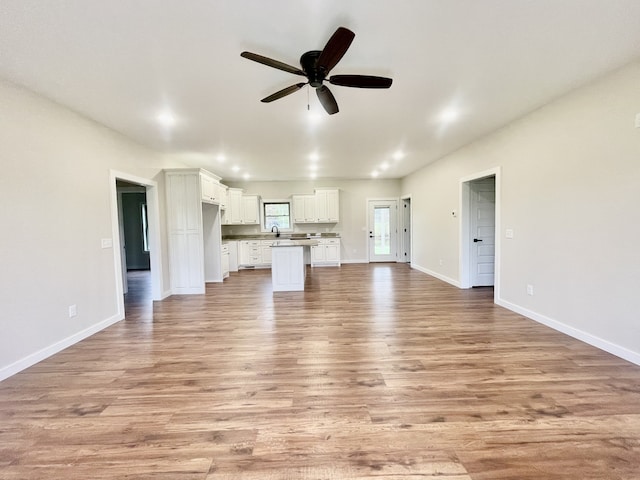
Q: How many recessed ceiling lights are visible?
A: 12